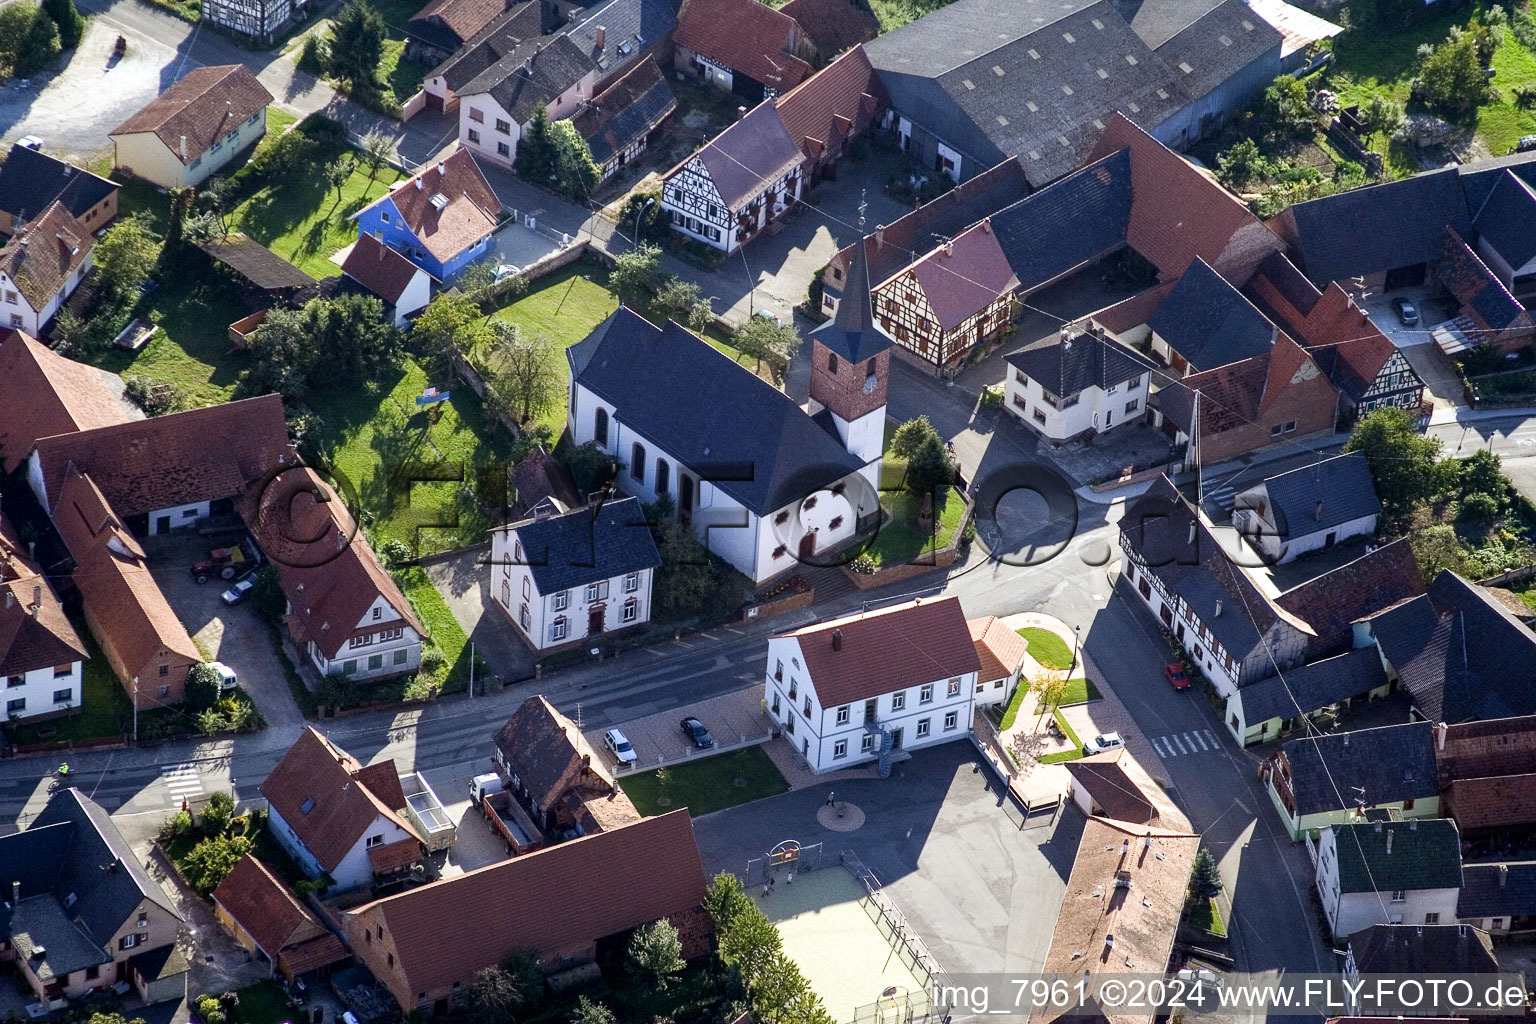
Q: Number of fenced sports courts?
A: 1